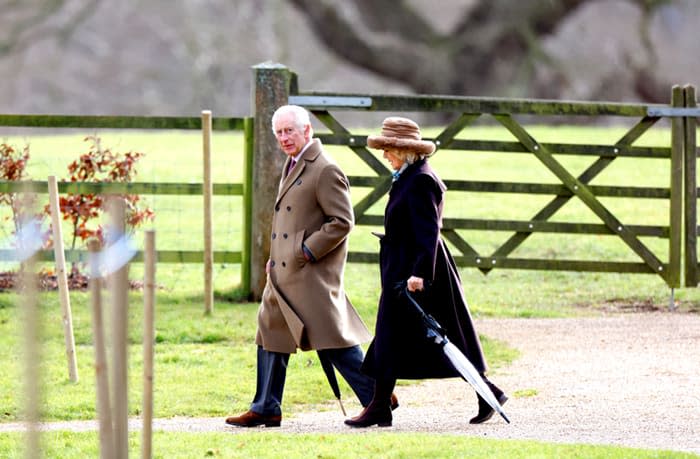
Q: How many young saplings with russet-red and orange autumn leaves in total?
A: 2